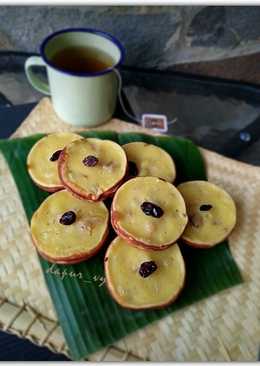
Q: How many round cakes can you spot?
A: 7